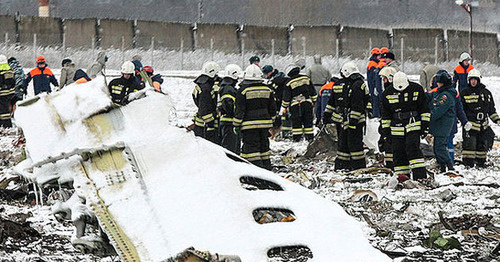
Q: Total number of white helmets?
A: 11